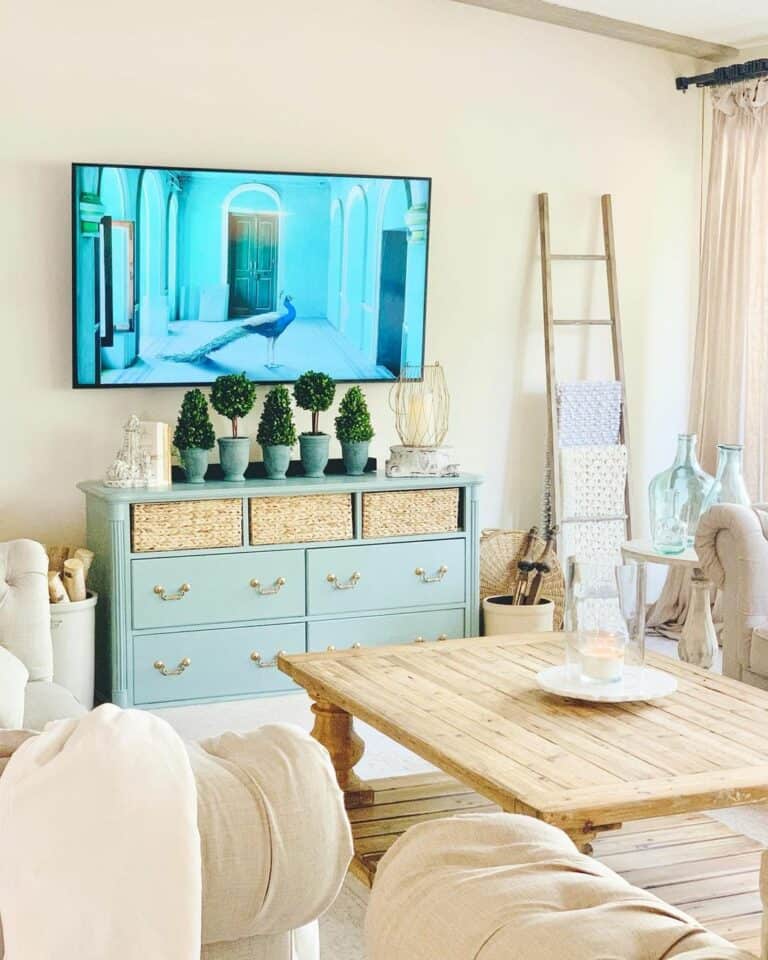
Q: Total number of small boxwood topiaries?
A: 5